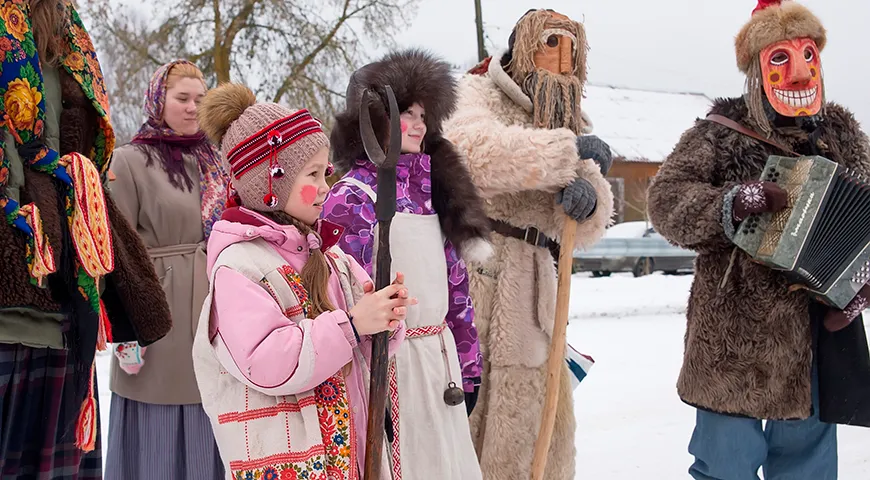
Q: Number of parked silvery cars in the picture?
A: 1